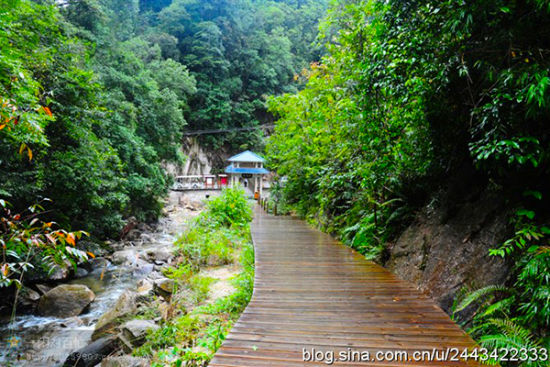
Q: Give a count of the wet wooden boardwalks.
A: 1